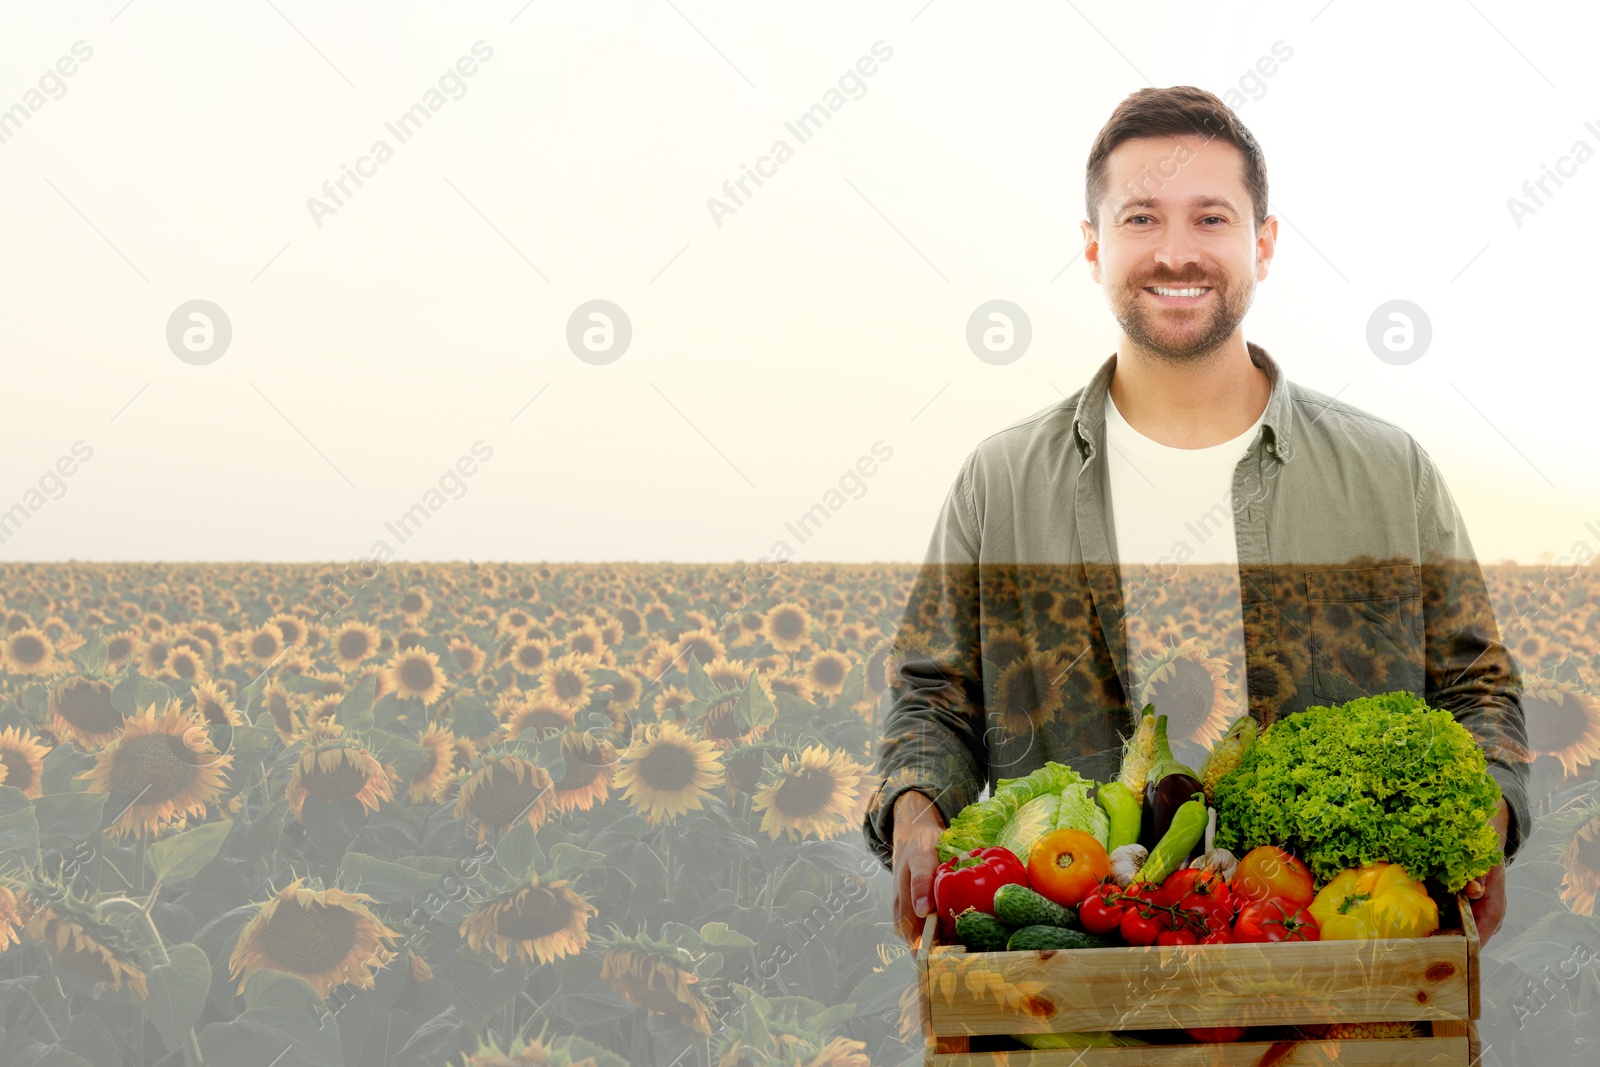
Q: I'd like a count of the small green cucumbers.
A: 3